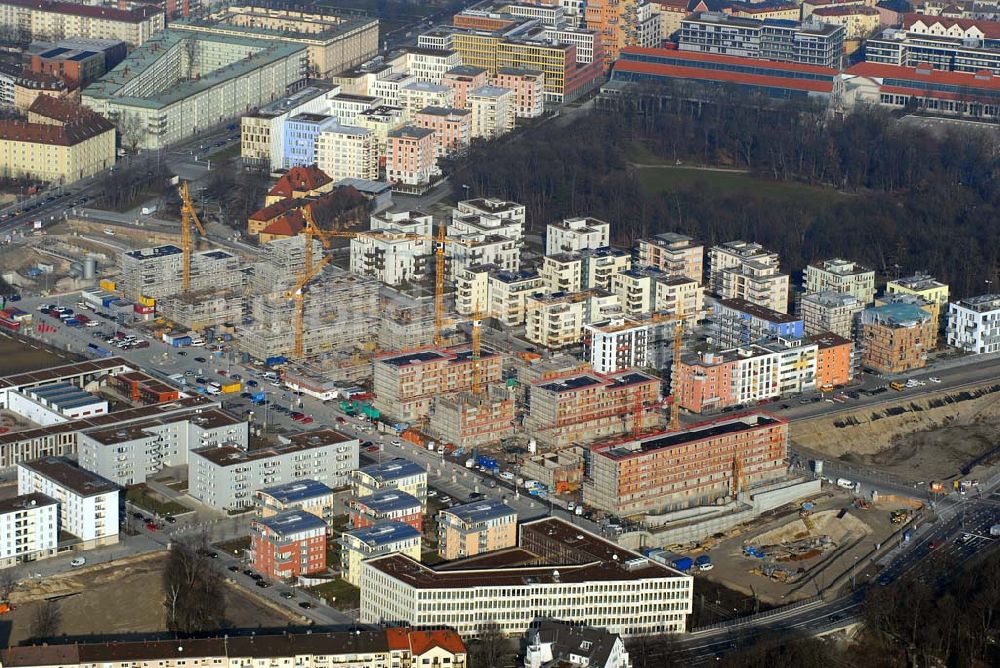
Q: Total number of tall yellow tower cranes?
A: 6